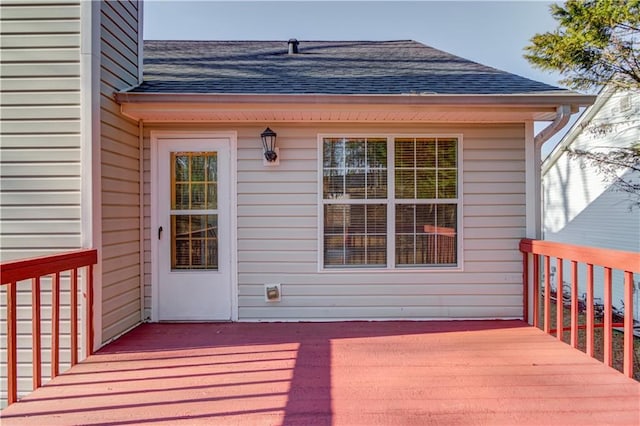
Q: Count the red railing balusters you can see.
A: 13